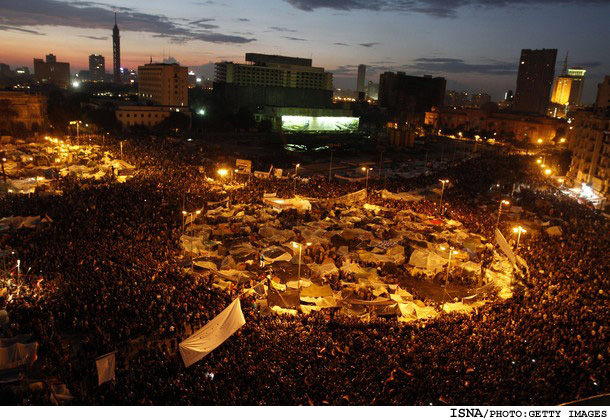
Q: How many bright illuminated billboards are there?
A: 1